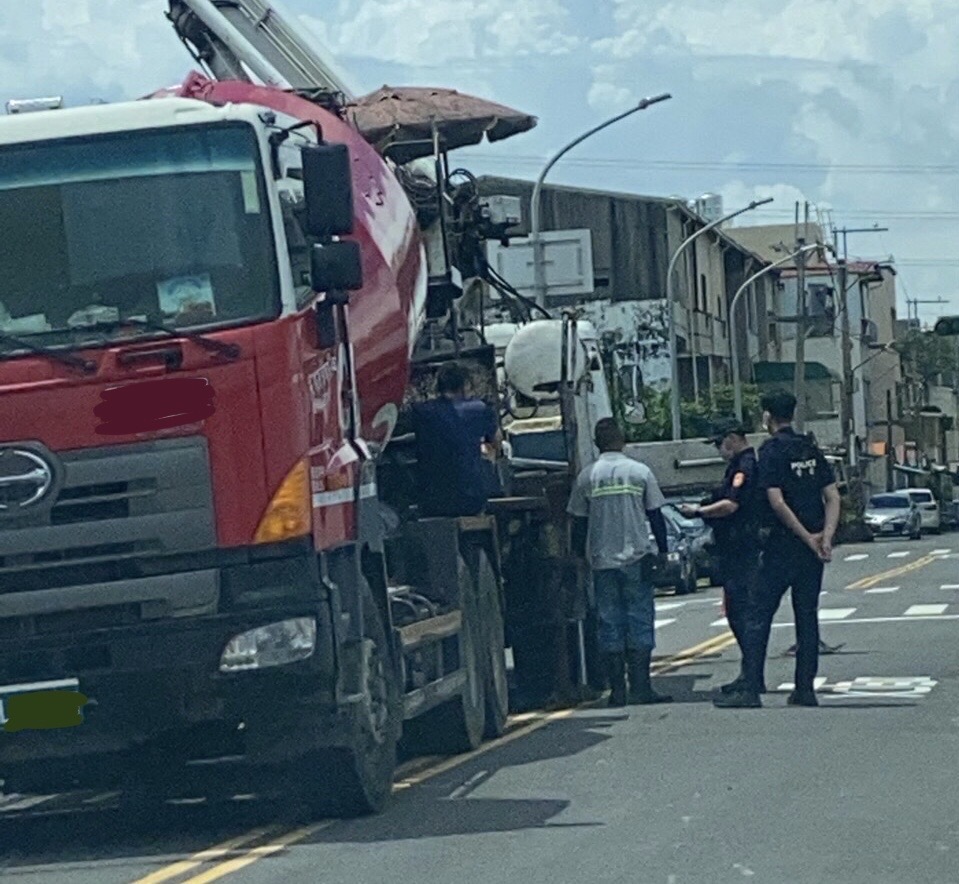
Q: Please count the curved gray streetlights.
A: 3